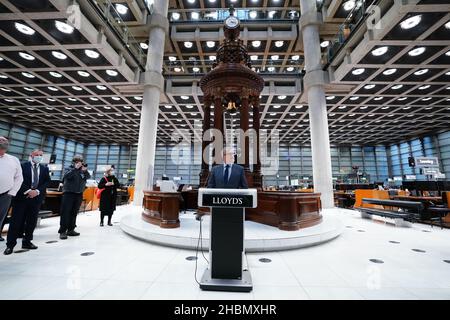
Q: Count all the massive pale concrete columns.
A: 2